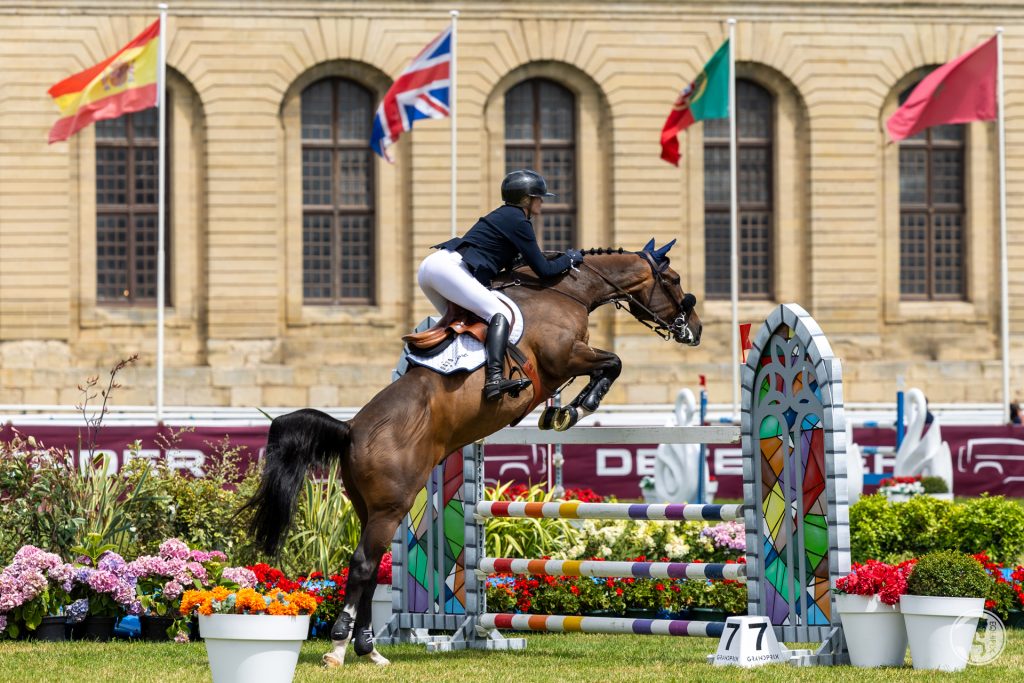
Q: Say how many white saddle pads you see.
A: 1